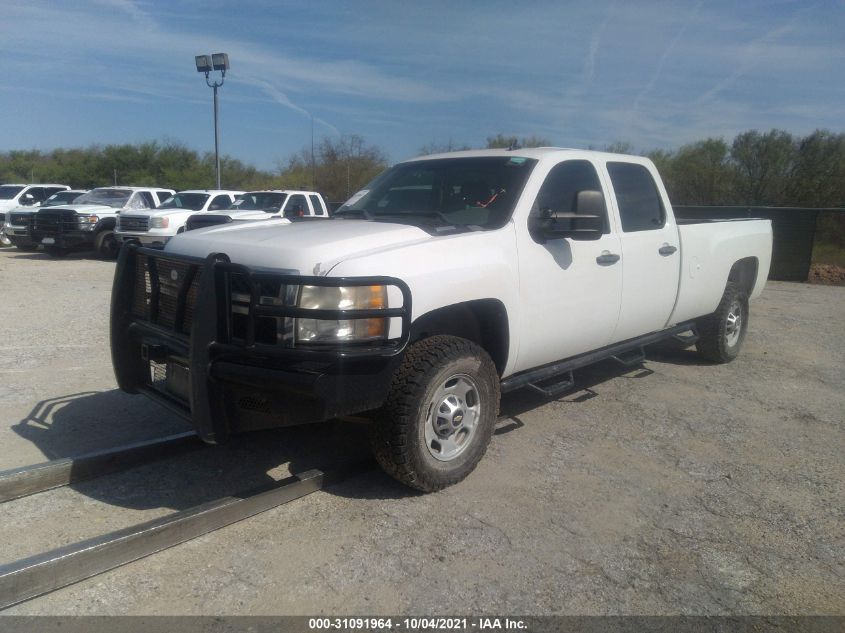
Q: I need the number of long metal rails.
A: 2